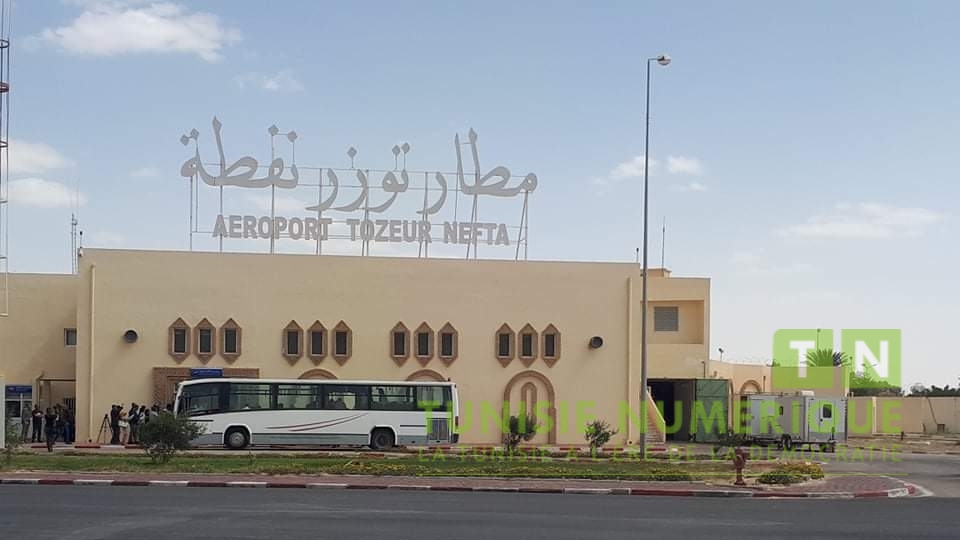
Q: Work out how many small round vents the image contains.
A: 2